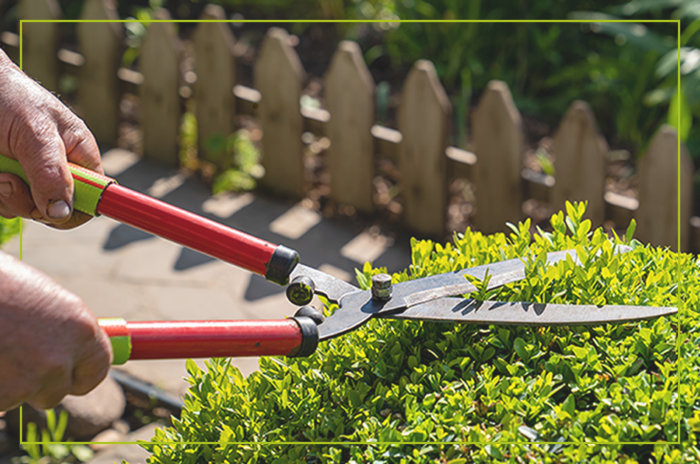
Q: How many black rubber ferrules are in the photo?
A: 2